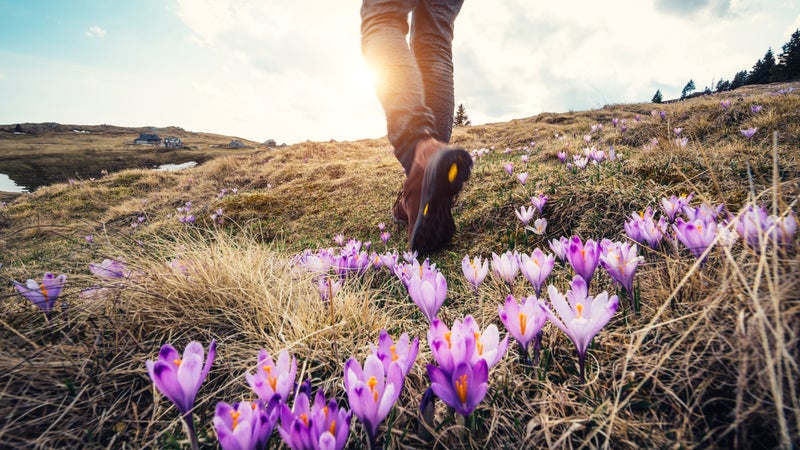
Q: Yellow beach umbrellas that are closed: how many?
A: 0